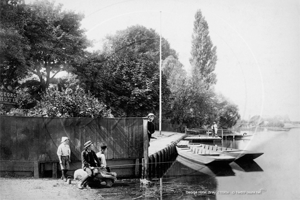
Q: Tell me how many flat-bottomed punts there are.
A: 2